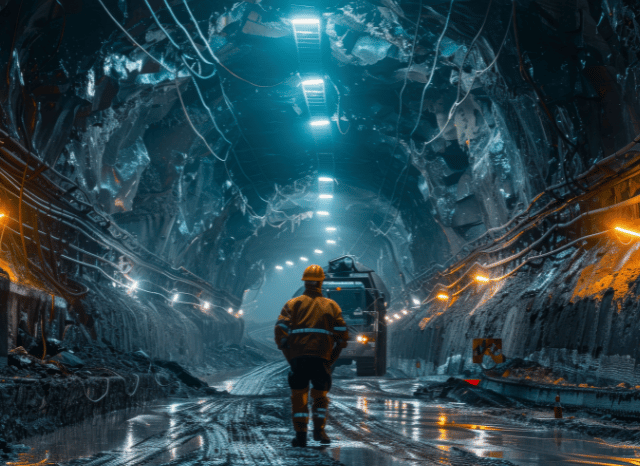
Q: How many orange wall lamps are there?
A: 4